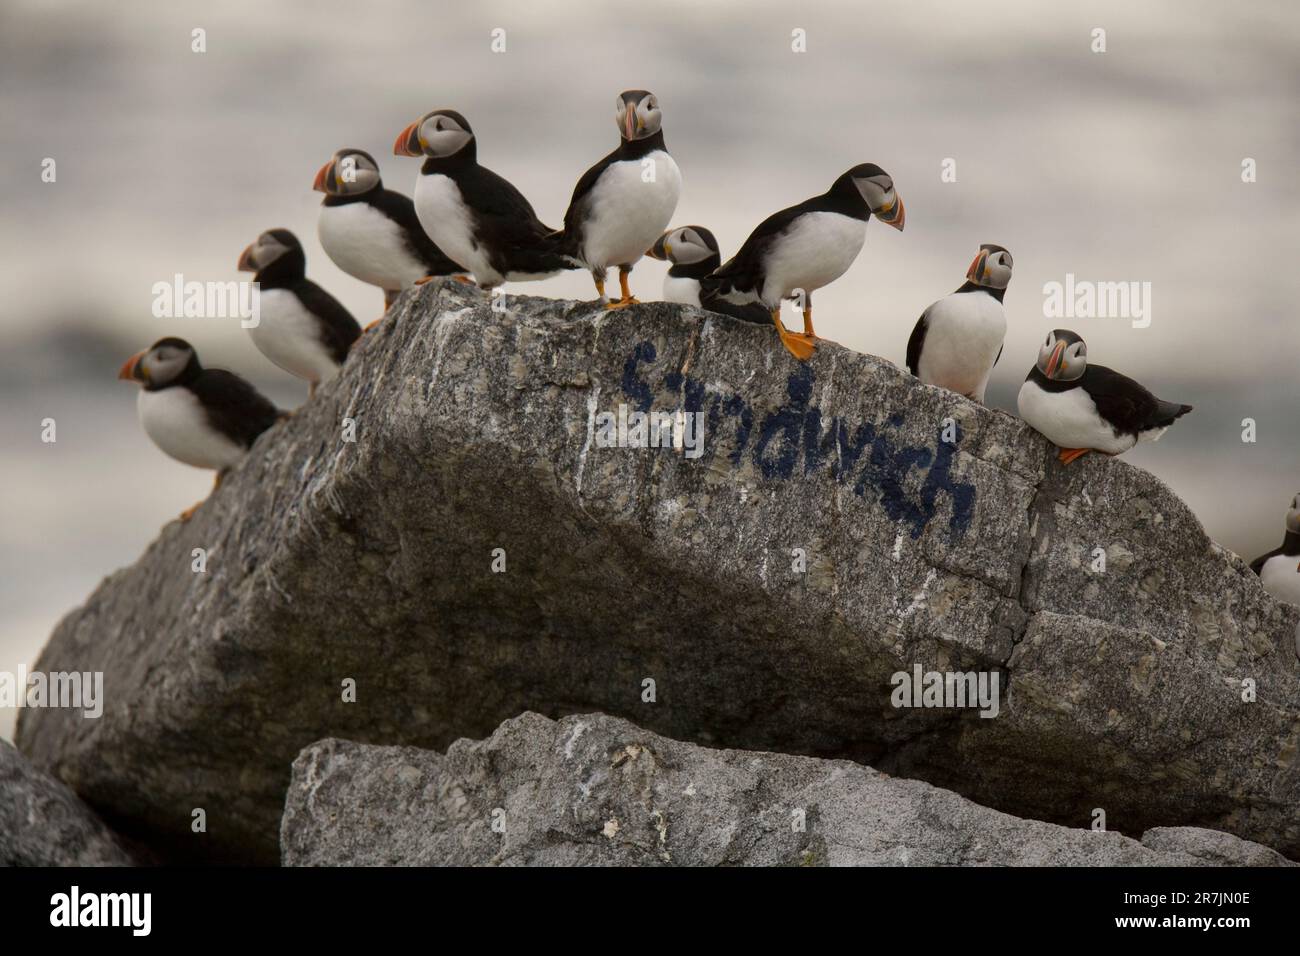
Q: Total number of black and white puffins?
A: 10